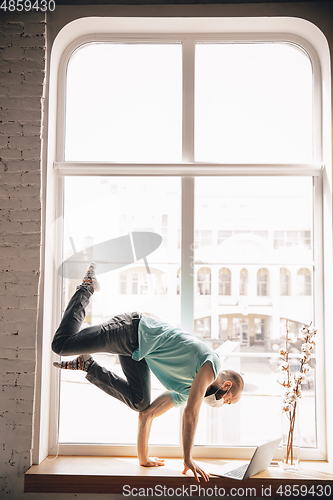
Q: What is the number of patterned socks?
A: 2